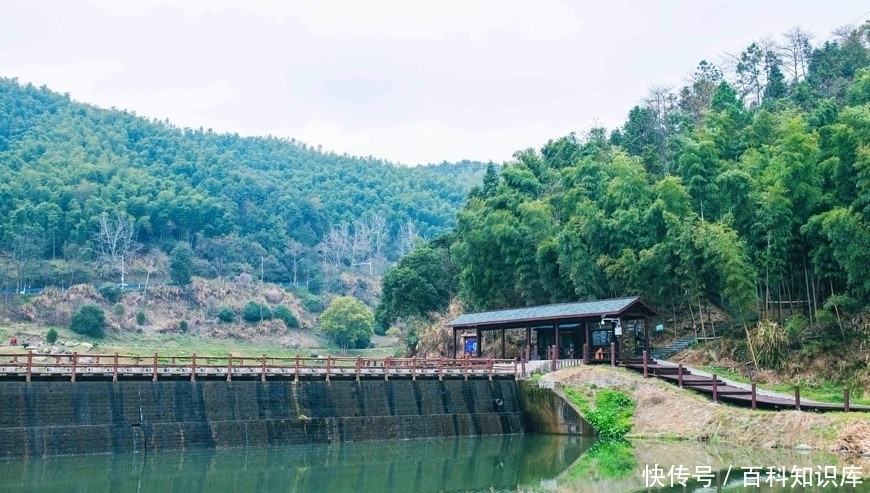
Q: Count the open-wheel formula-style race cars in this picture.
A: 0